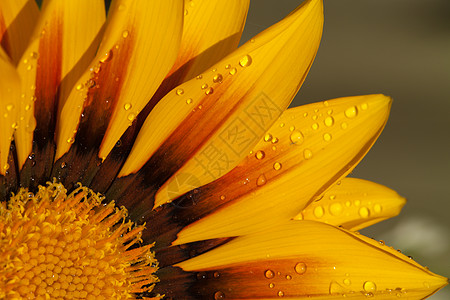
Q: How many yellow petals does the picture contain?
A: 9